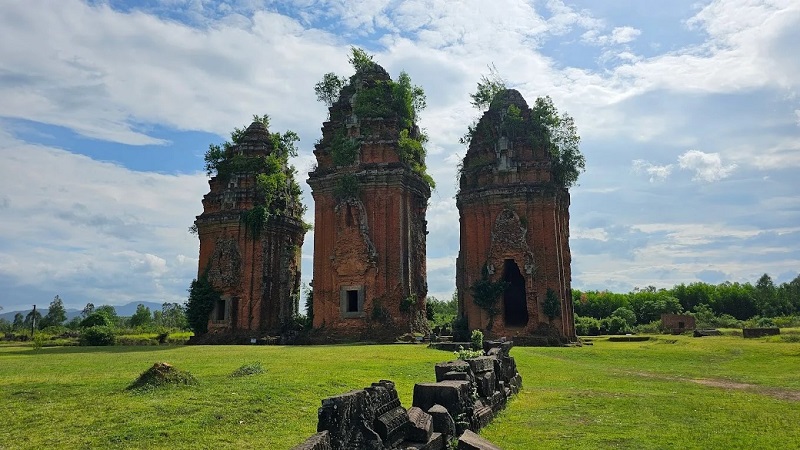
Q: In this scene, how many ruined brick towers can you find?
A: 3